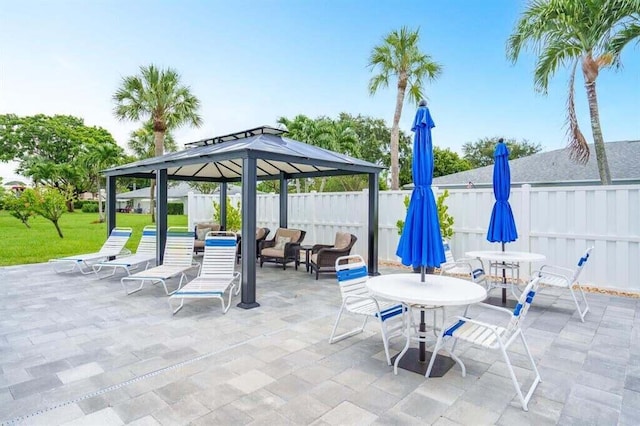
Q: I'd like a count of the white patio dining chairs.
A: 4